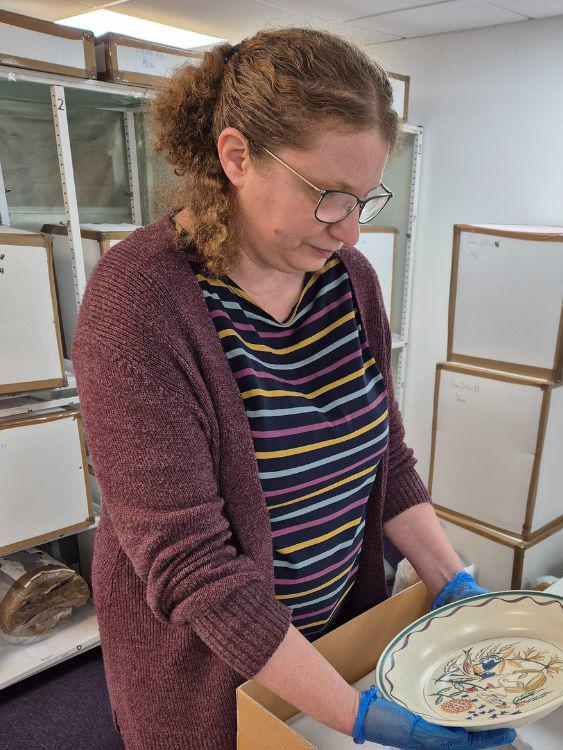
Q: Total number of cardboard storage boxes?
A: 11